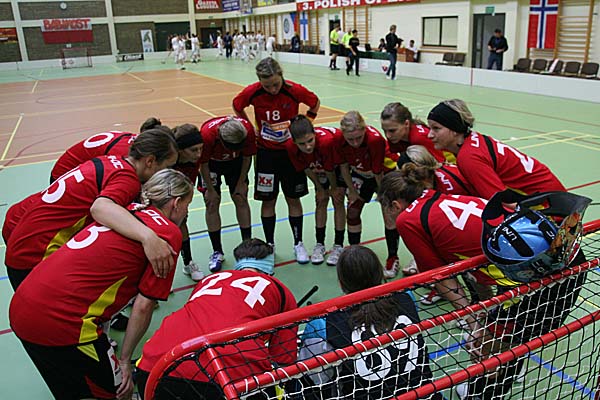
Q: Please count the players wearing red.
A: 13